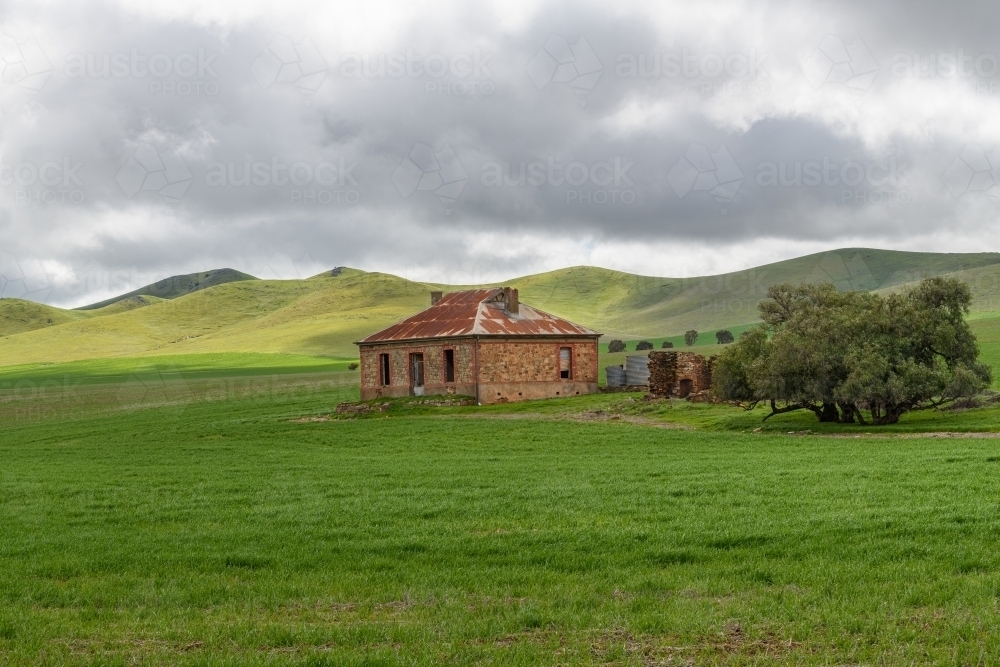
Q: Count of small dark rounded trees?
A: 5